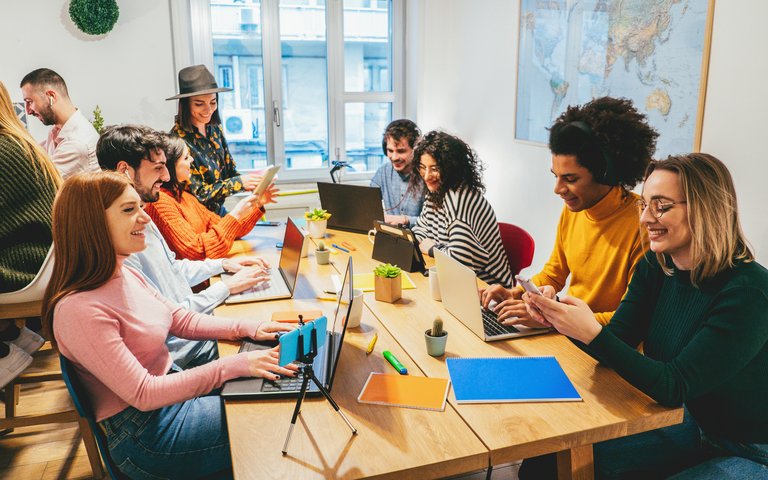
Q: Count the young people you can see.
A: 10